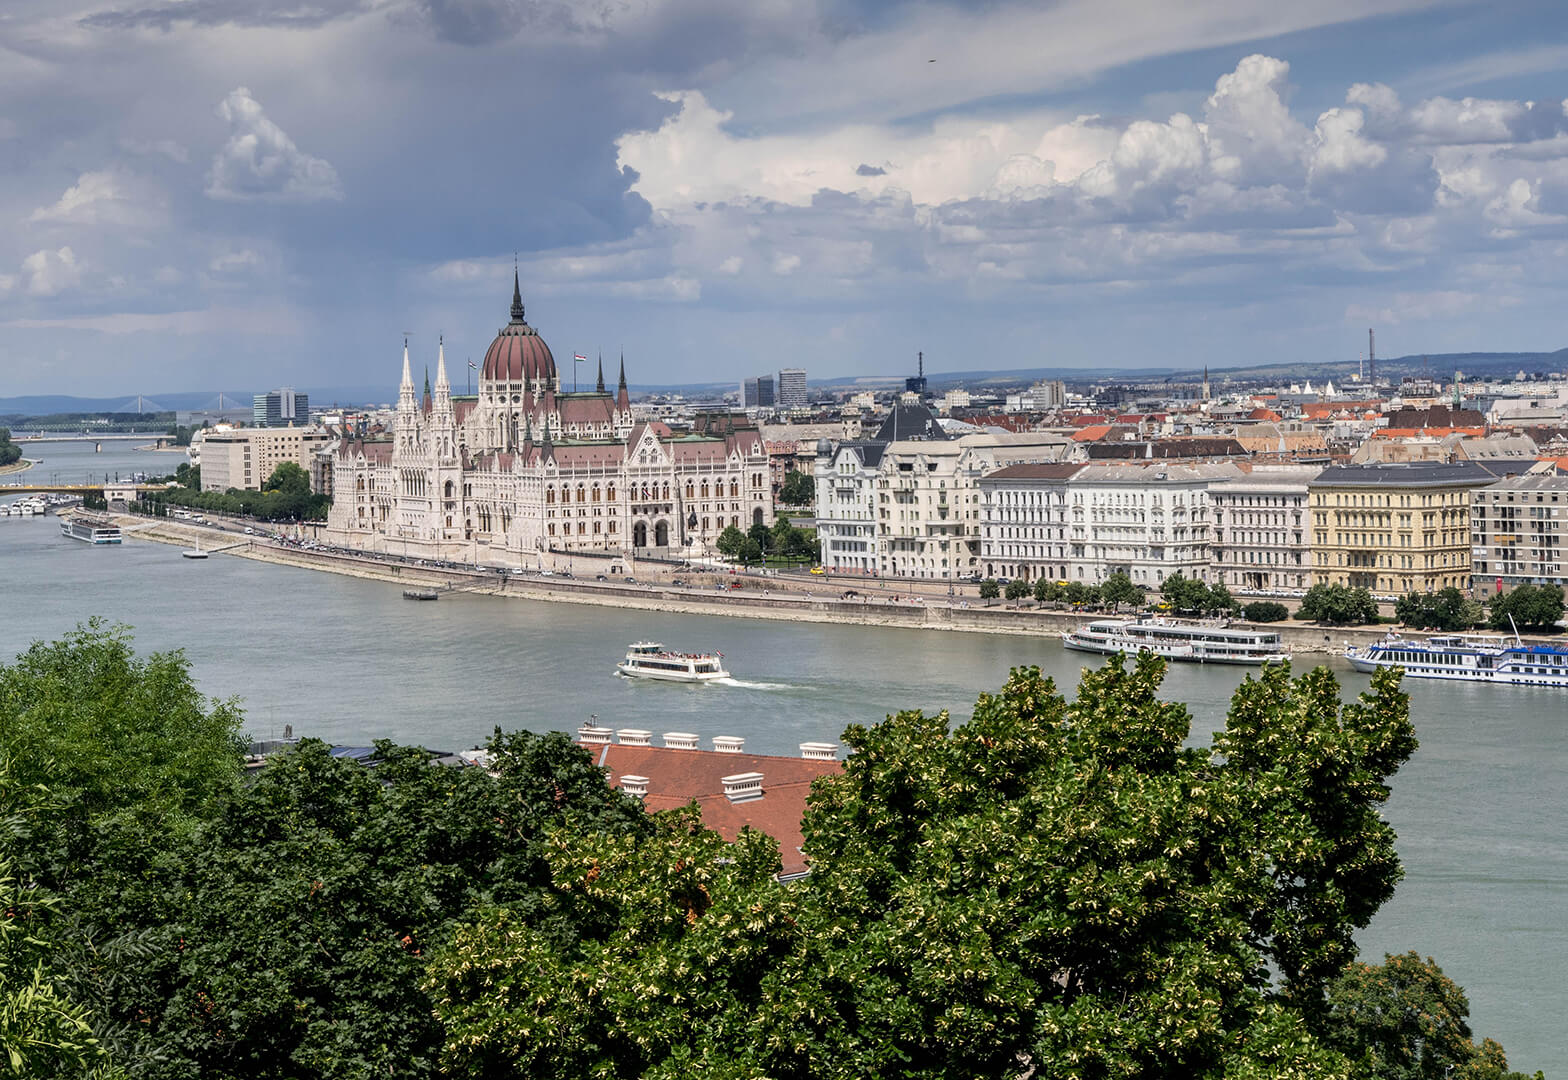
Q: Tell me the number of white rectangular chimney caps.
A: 7